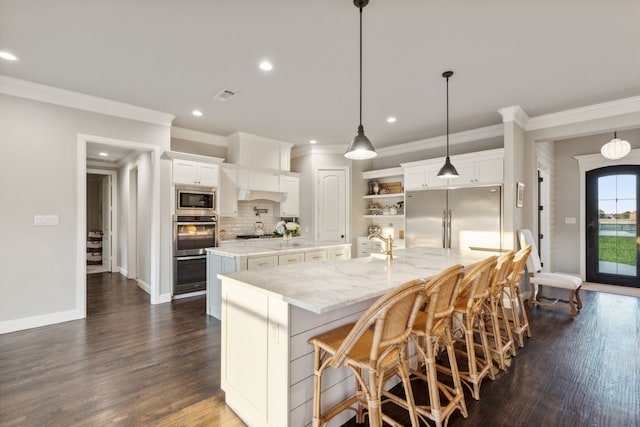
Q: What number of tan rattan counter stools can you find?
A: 5